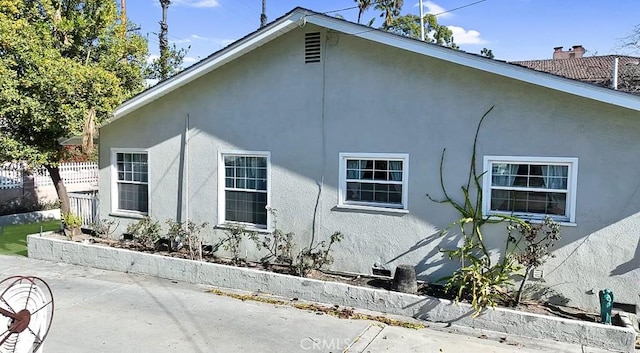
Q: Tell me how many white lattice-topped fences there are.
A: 1